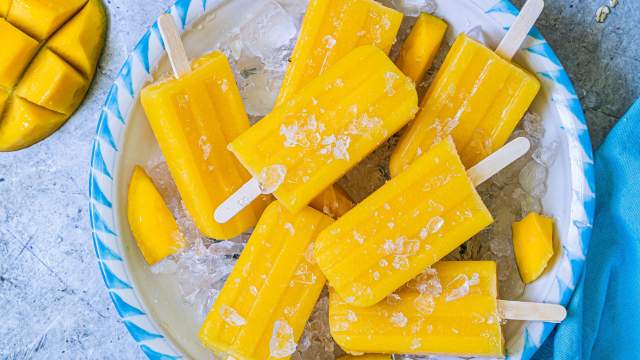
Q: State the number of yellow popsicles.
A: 7